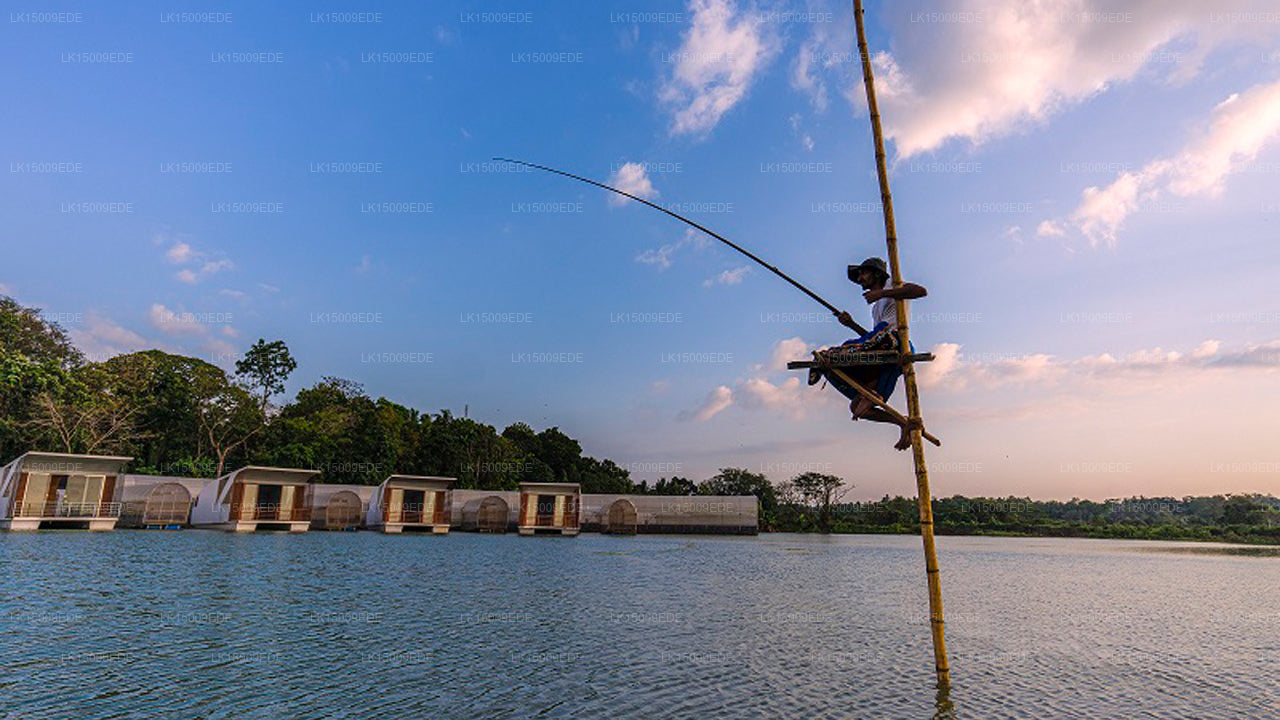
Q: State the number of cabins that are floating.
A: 4